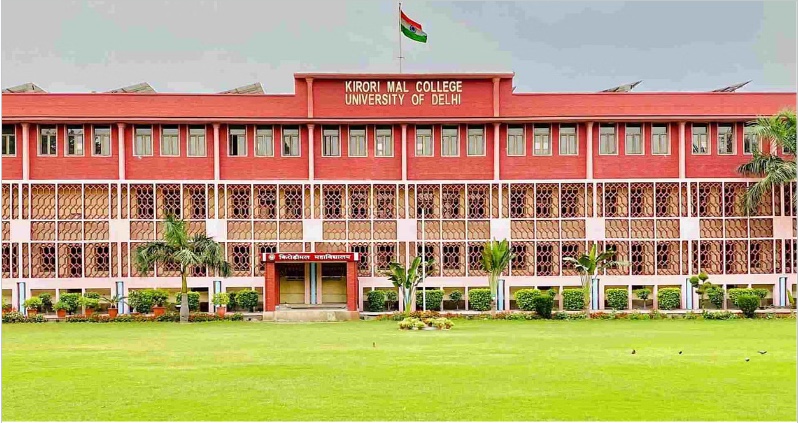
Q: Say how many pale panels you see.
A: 9